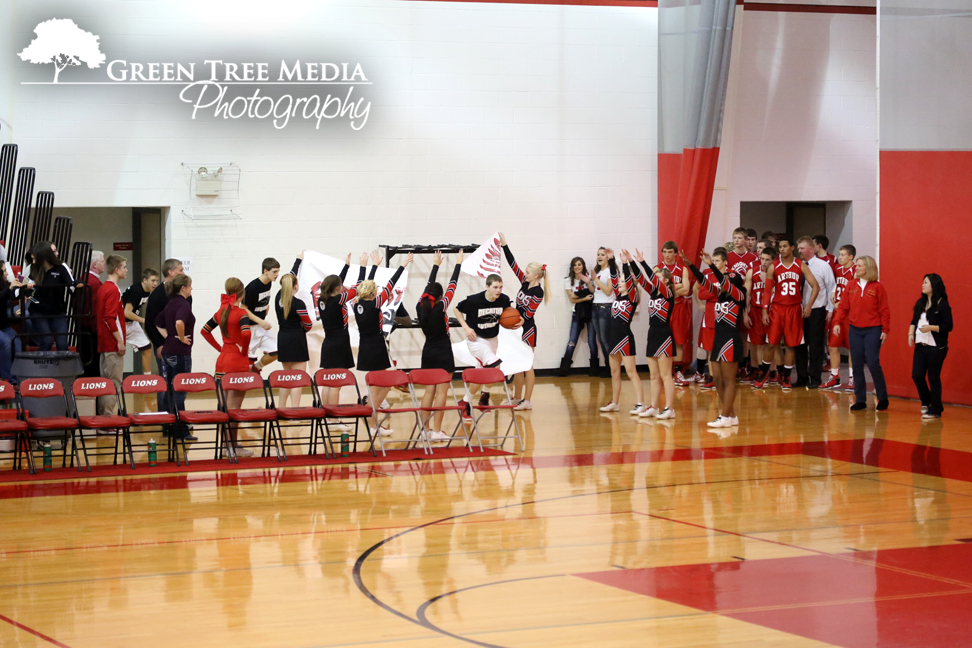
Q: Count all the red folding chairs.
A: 11